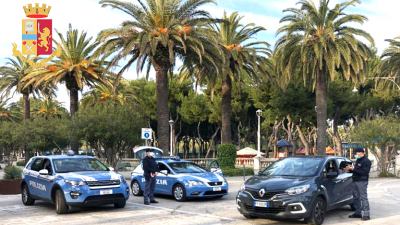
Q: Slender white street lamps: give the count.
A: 2